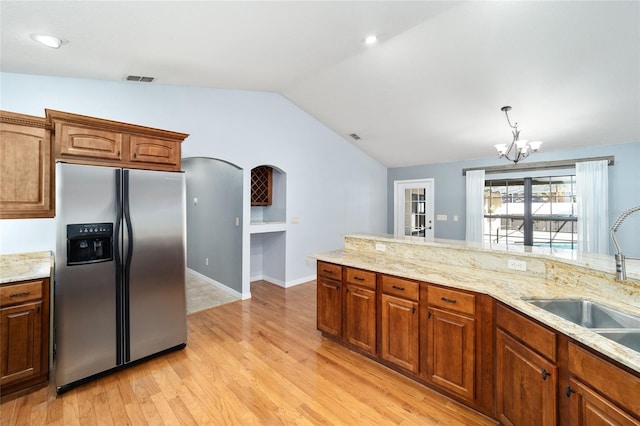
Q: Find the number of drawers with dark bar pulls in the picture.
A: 5